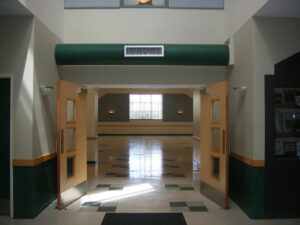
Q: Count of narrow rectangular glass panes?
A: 6